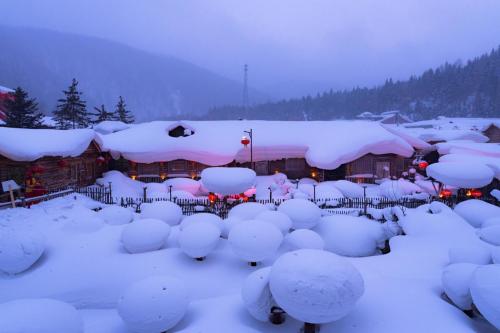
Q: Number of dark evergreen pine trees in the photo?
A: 4